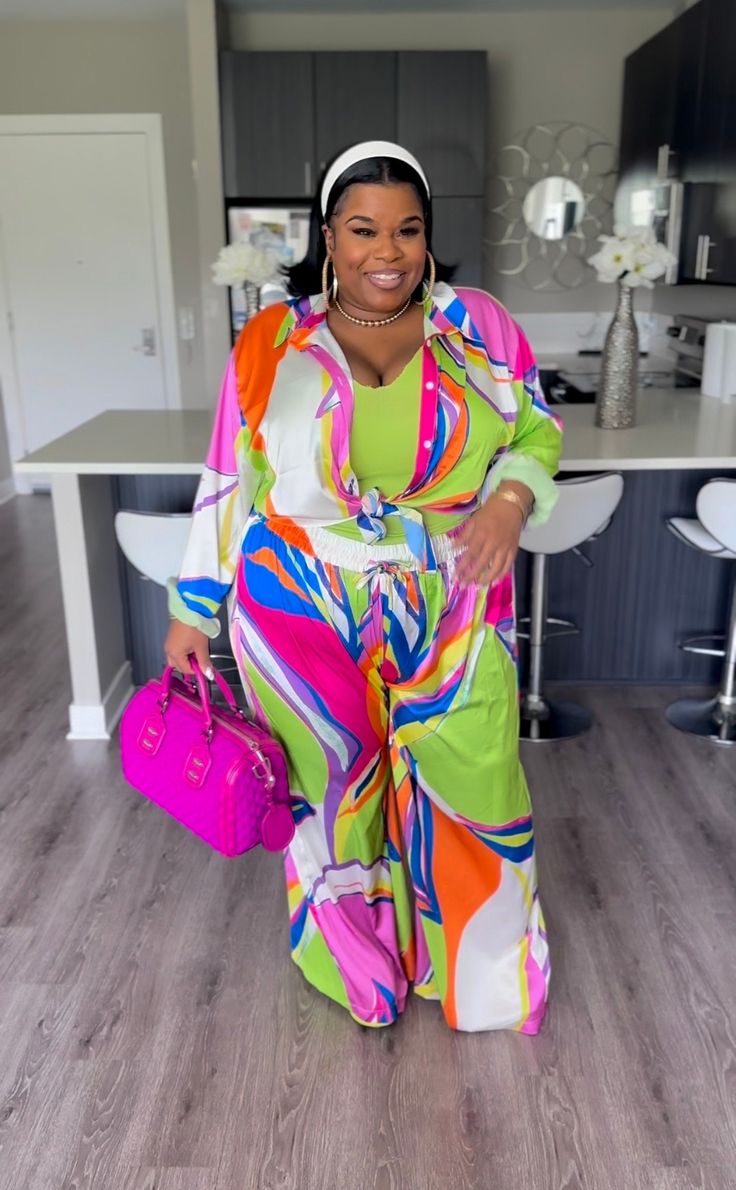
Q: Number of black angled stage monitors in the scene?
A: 0